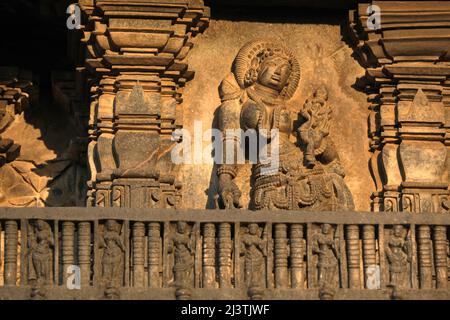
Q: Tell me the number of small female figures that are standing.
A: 6